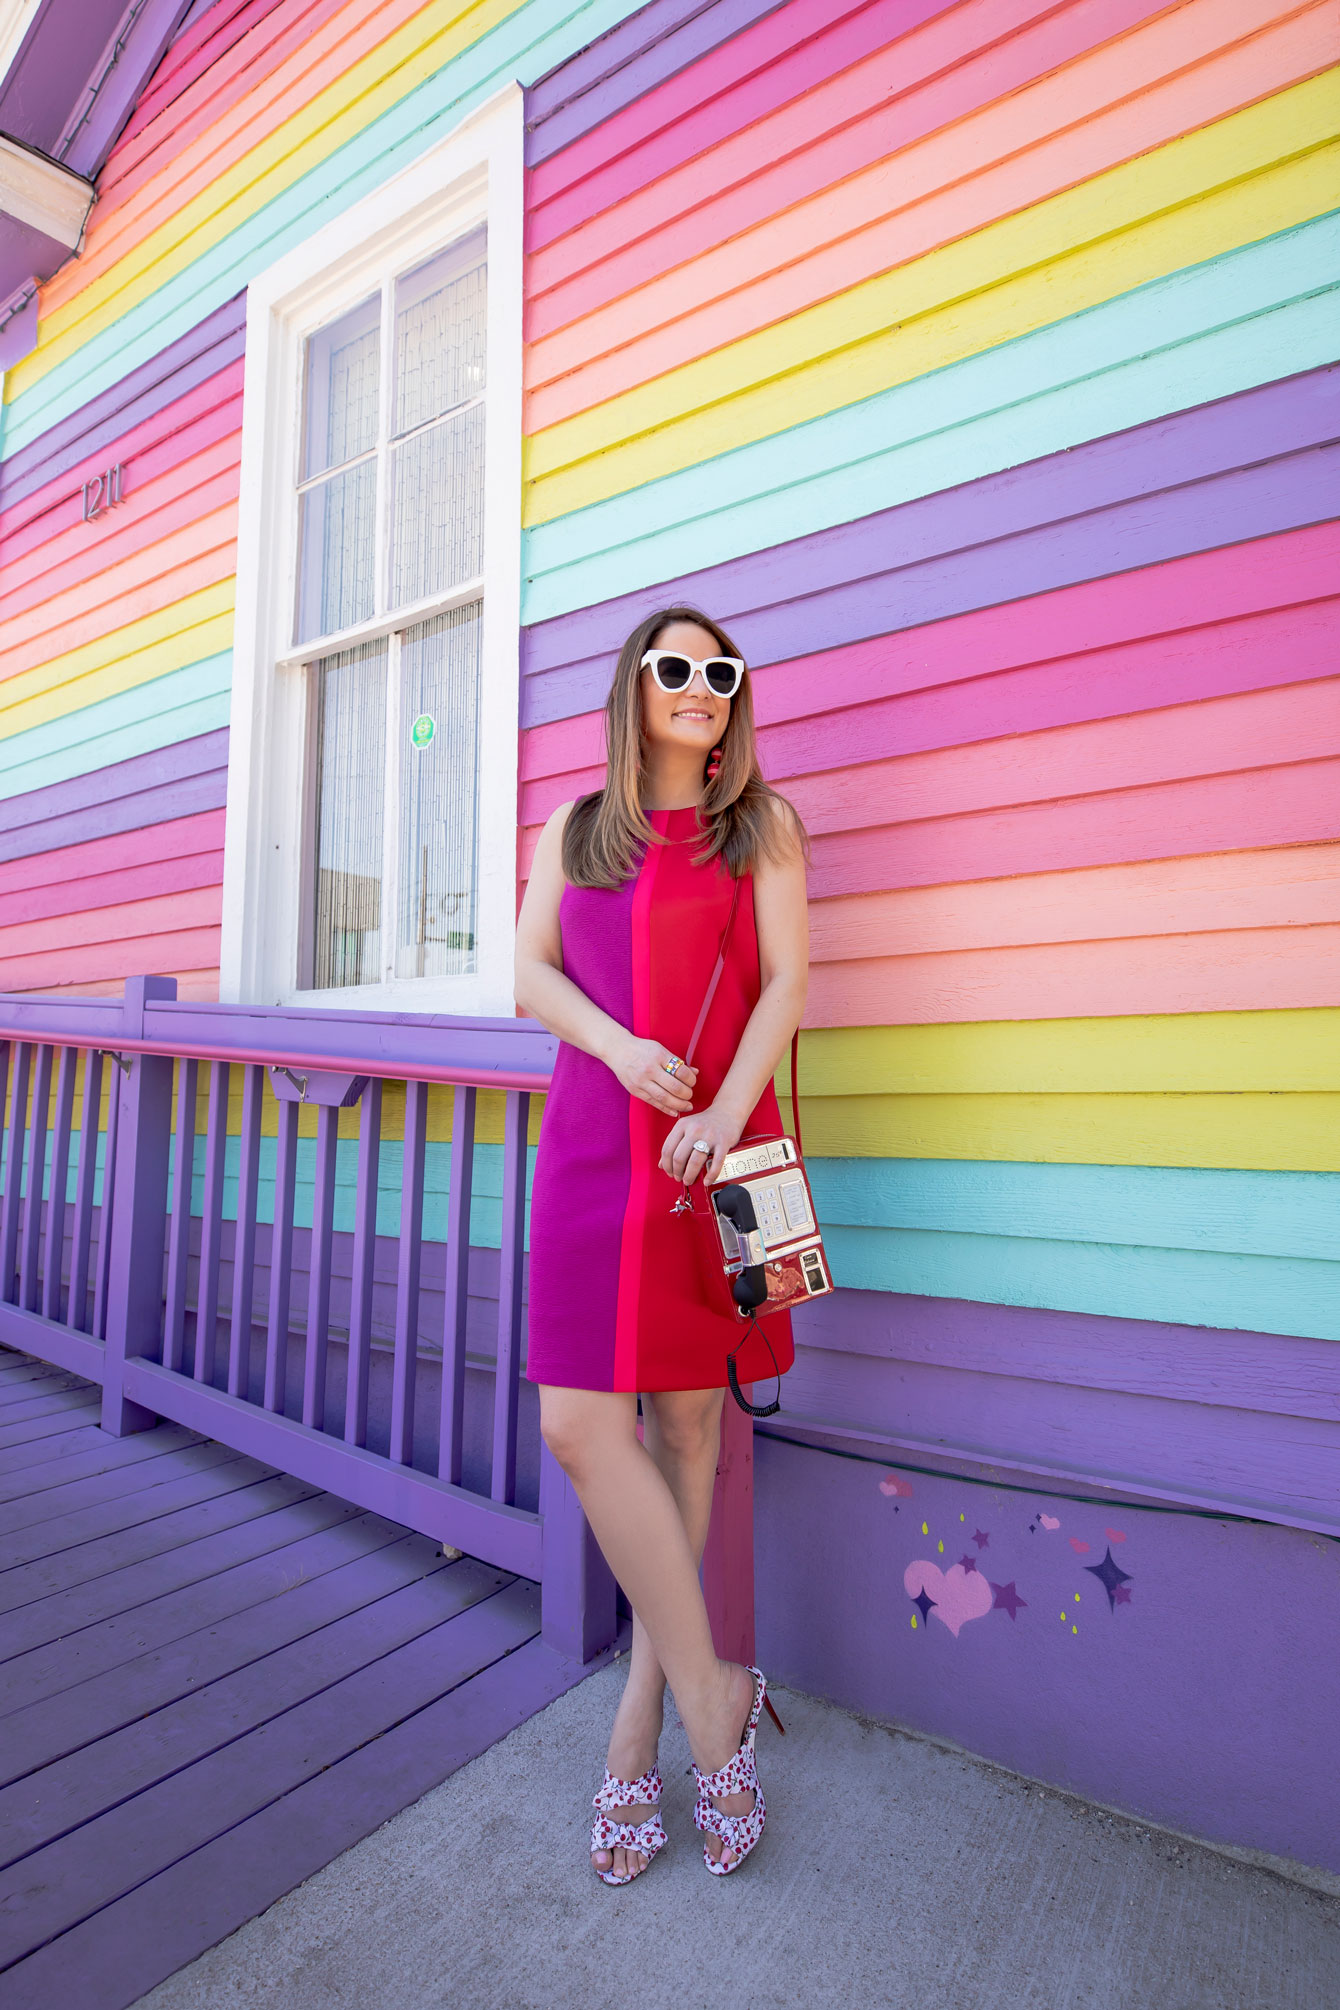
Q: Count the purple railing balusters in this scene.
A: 15